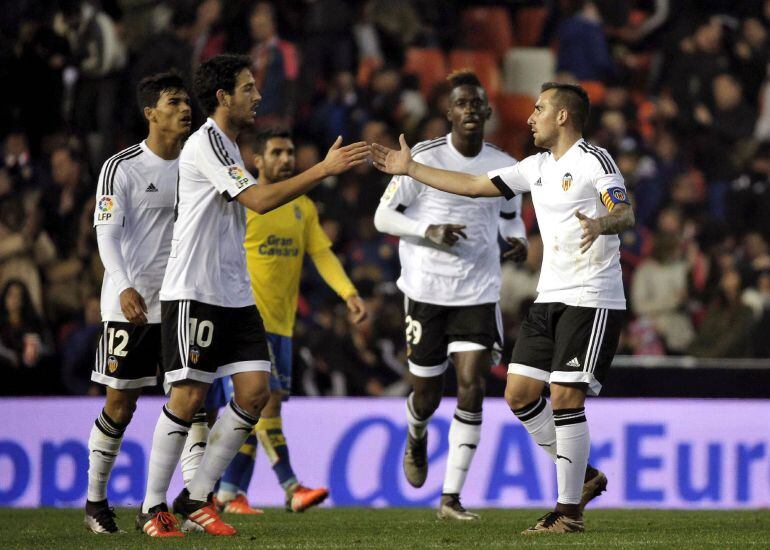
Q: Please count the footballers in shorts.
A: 5